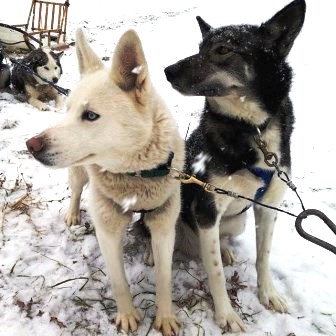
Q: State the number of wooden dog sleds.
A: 1